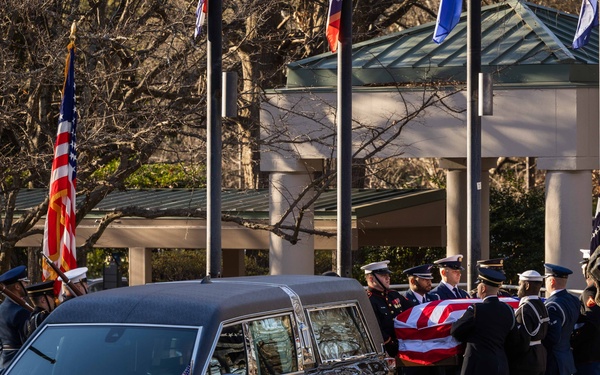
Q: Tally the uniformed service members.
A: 11